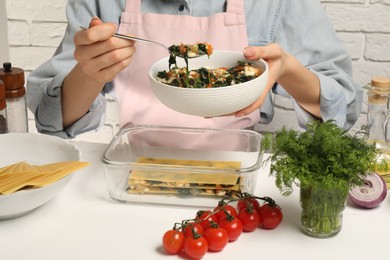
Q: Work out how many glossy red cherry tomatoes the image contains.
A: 10